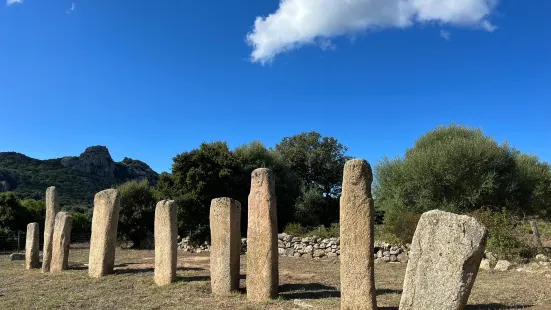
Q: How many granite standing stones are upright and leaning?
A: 9